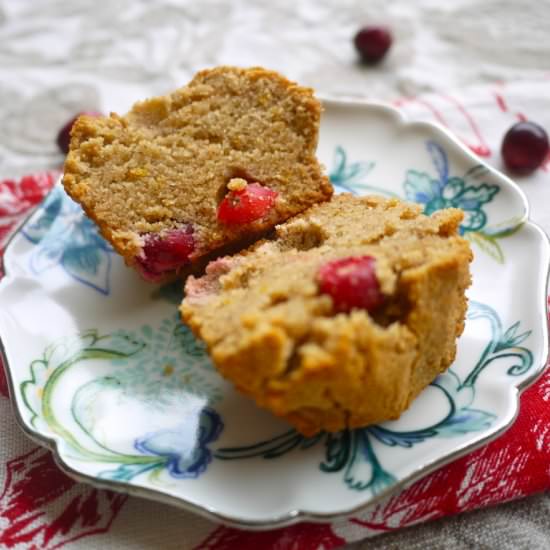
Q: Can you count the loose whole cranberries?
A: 3